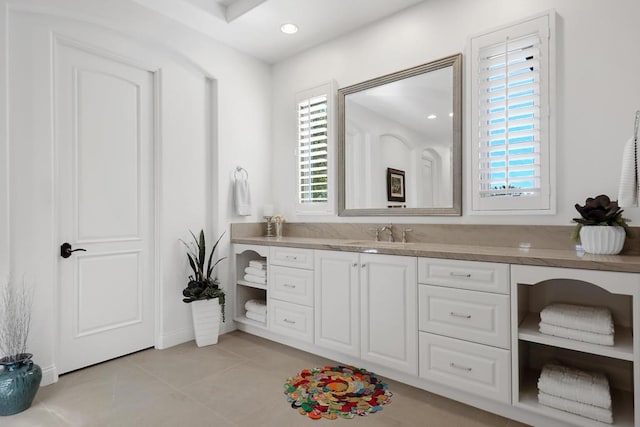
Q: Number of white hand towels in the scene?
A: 2